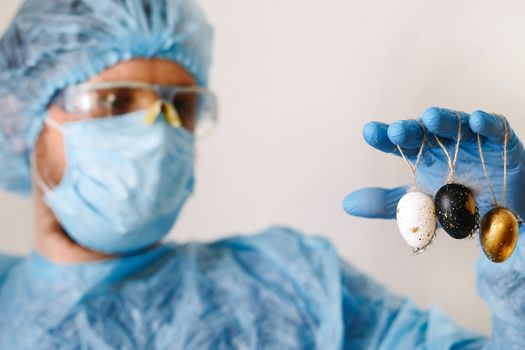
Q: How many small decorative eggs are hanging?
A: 3